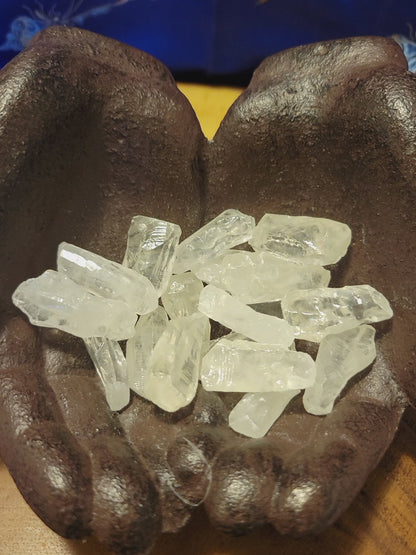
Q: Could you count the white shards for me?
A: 15